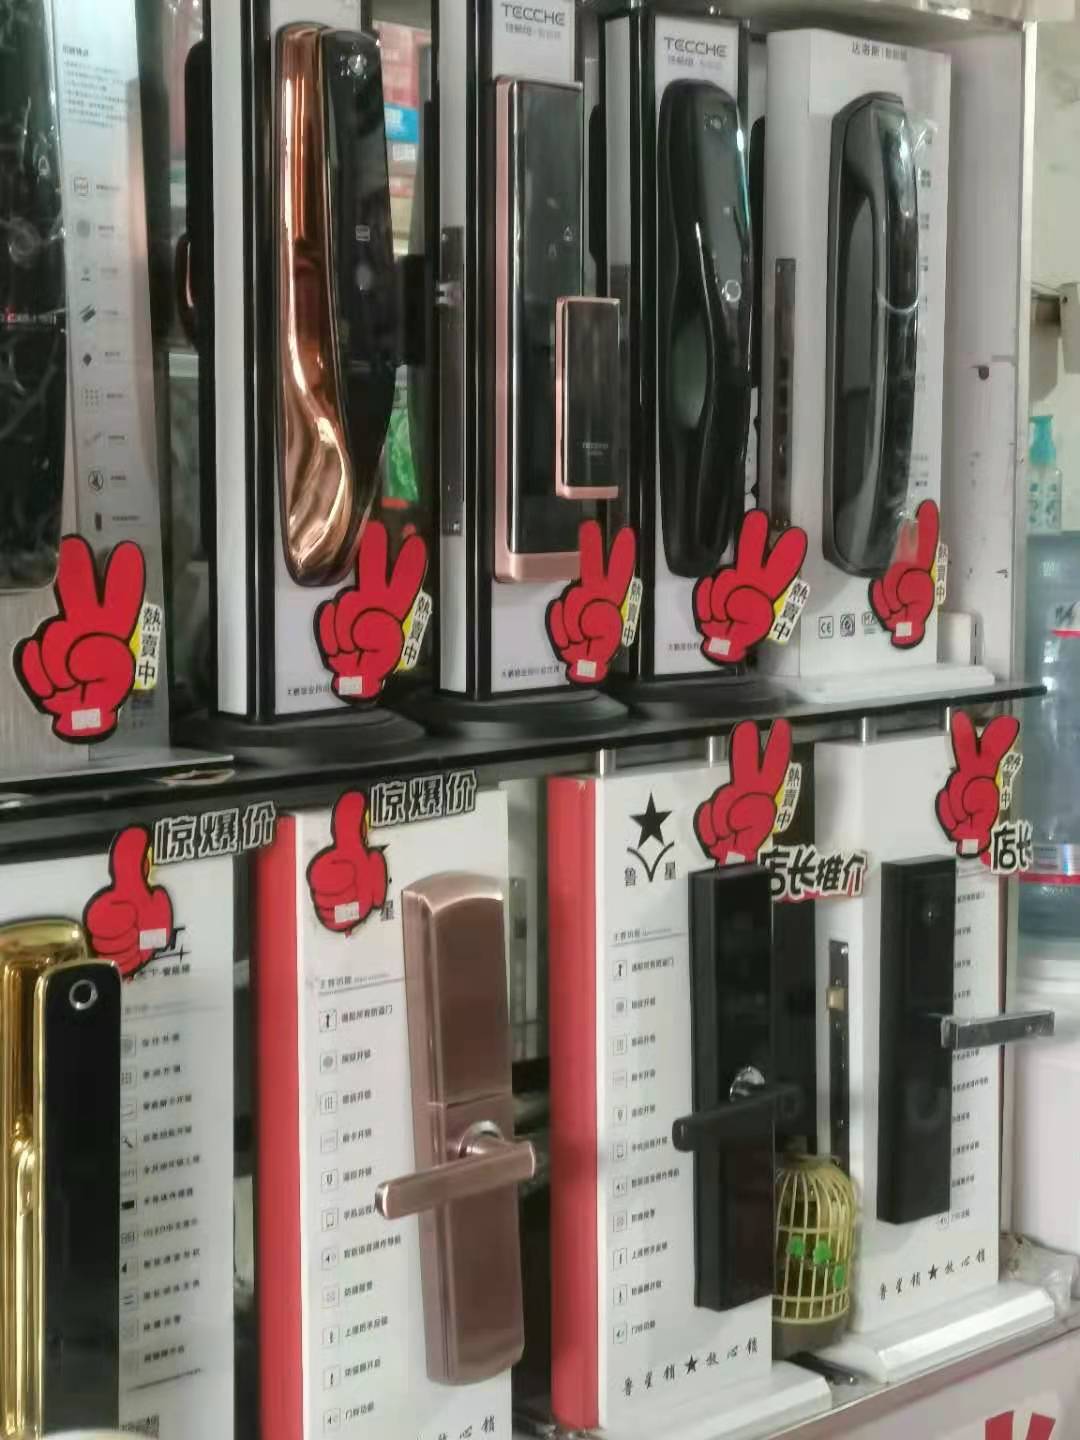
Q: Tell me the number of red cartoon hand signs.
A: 9